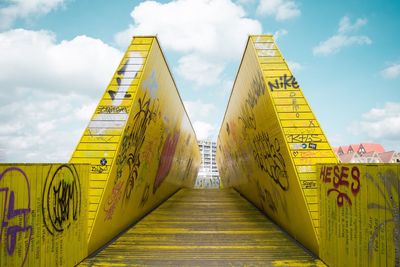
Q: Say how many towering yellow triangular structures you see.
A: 2